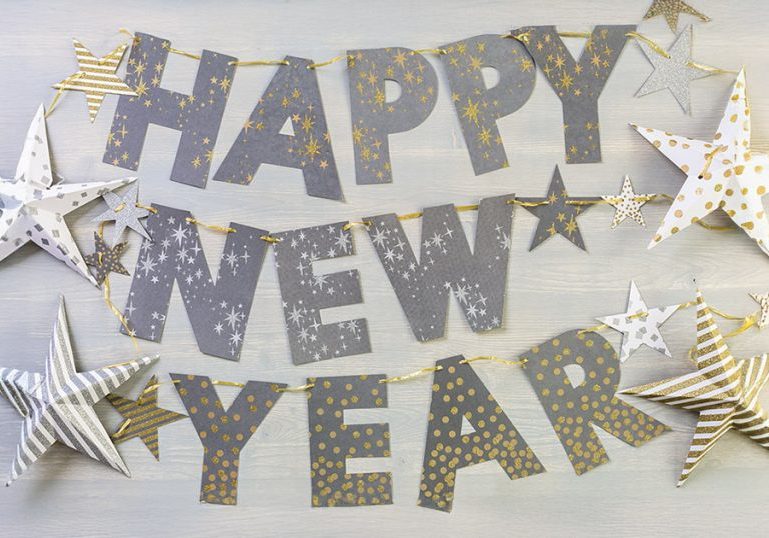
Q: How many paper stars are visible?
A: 14